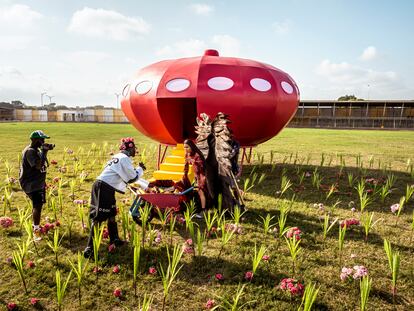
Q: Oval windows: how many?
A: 6